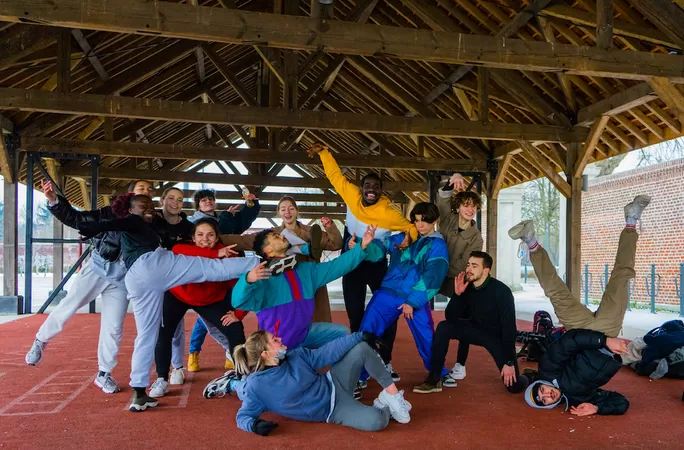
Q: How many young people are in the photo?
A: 13